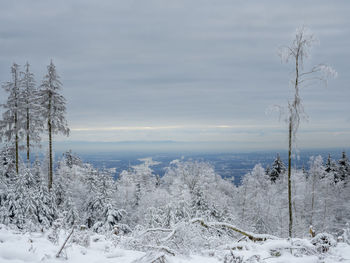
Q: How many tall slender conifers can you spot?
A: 3